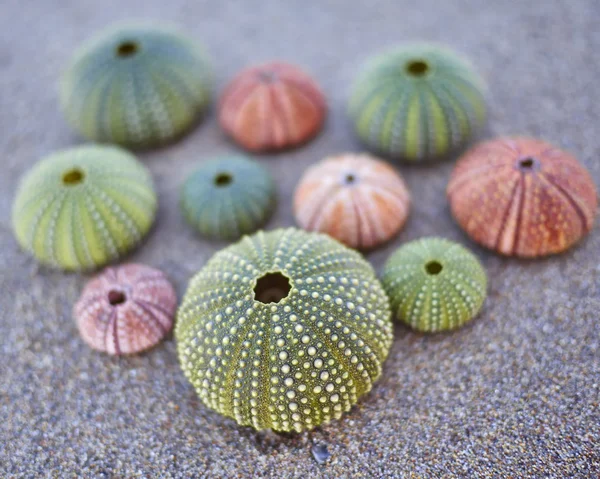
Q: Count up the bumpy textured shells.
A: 10